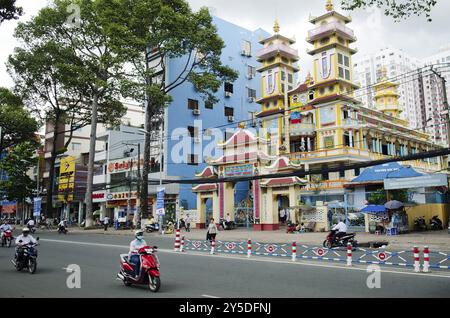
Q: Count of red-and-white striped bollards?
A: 8